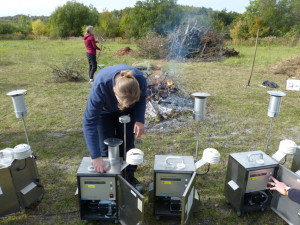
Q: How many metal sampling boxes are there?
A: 4